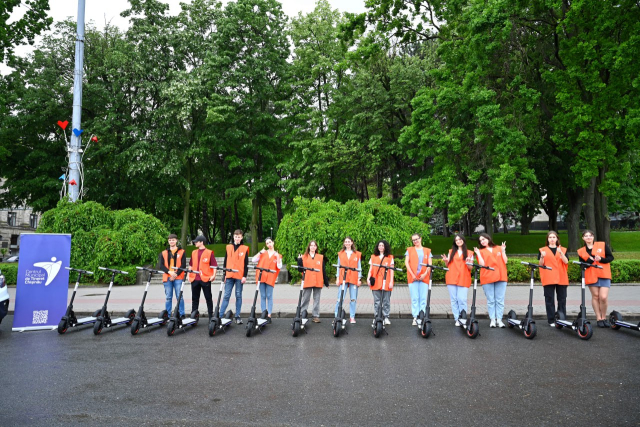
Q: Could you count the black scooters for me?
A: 14